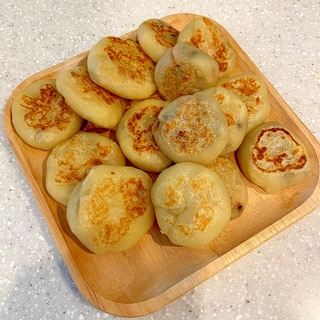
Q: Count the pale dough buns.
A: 15